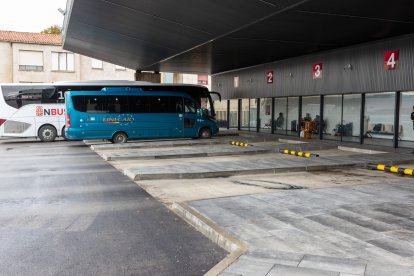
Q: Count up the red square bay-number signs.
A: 3